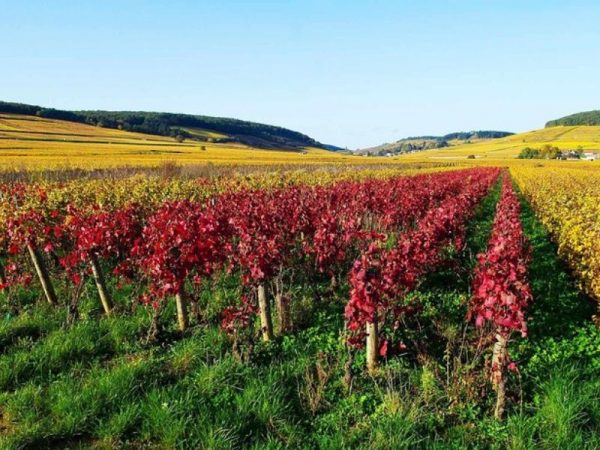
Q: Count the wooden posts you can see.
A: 6